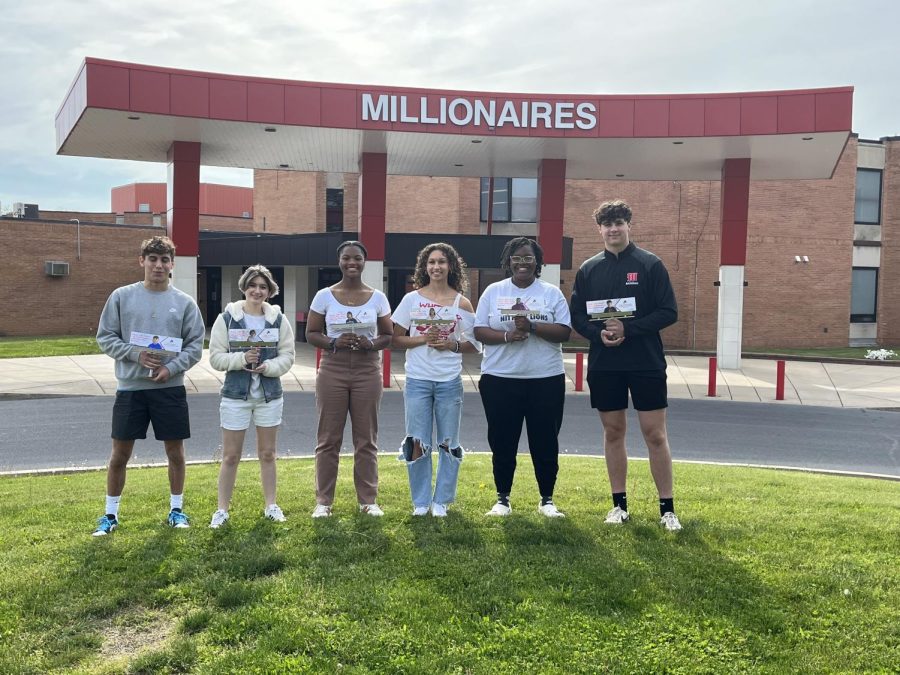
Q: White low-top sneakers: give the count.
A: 10